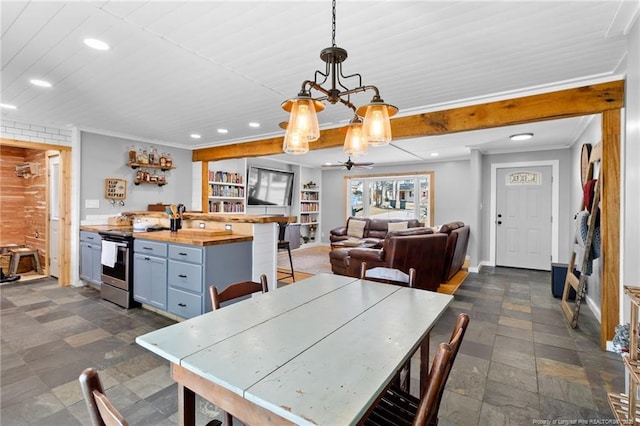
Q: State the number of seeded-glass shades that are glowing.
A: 4